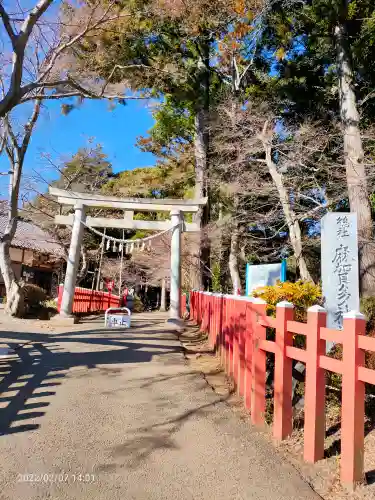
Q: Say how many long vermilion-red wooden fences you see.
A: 2